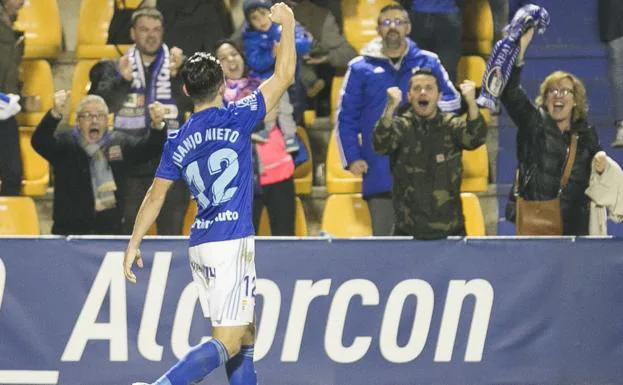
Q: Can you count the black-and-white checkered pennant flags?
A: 0